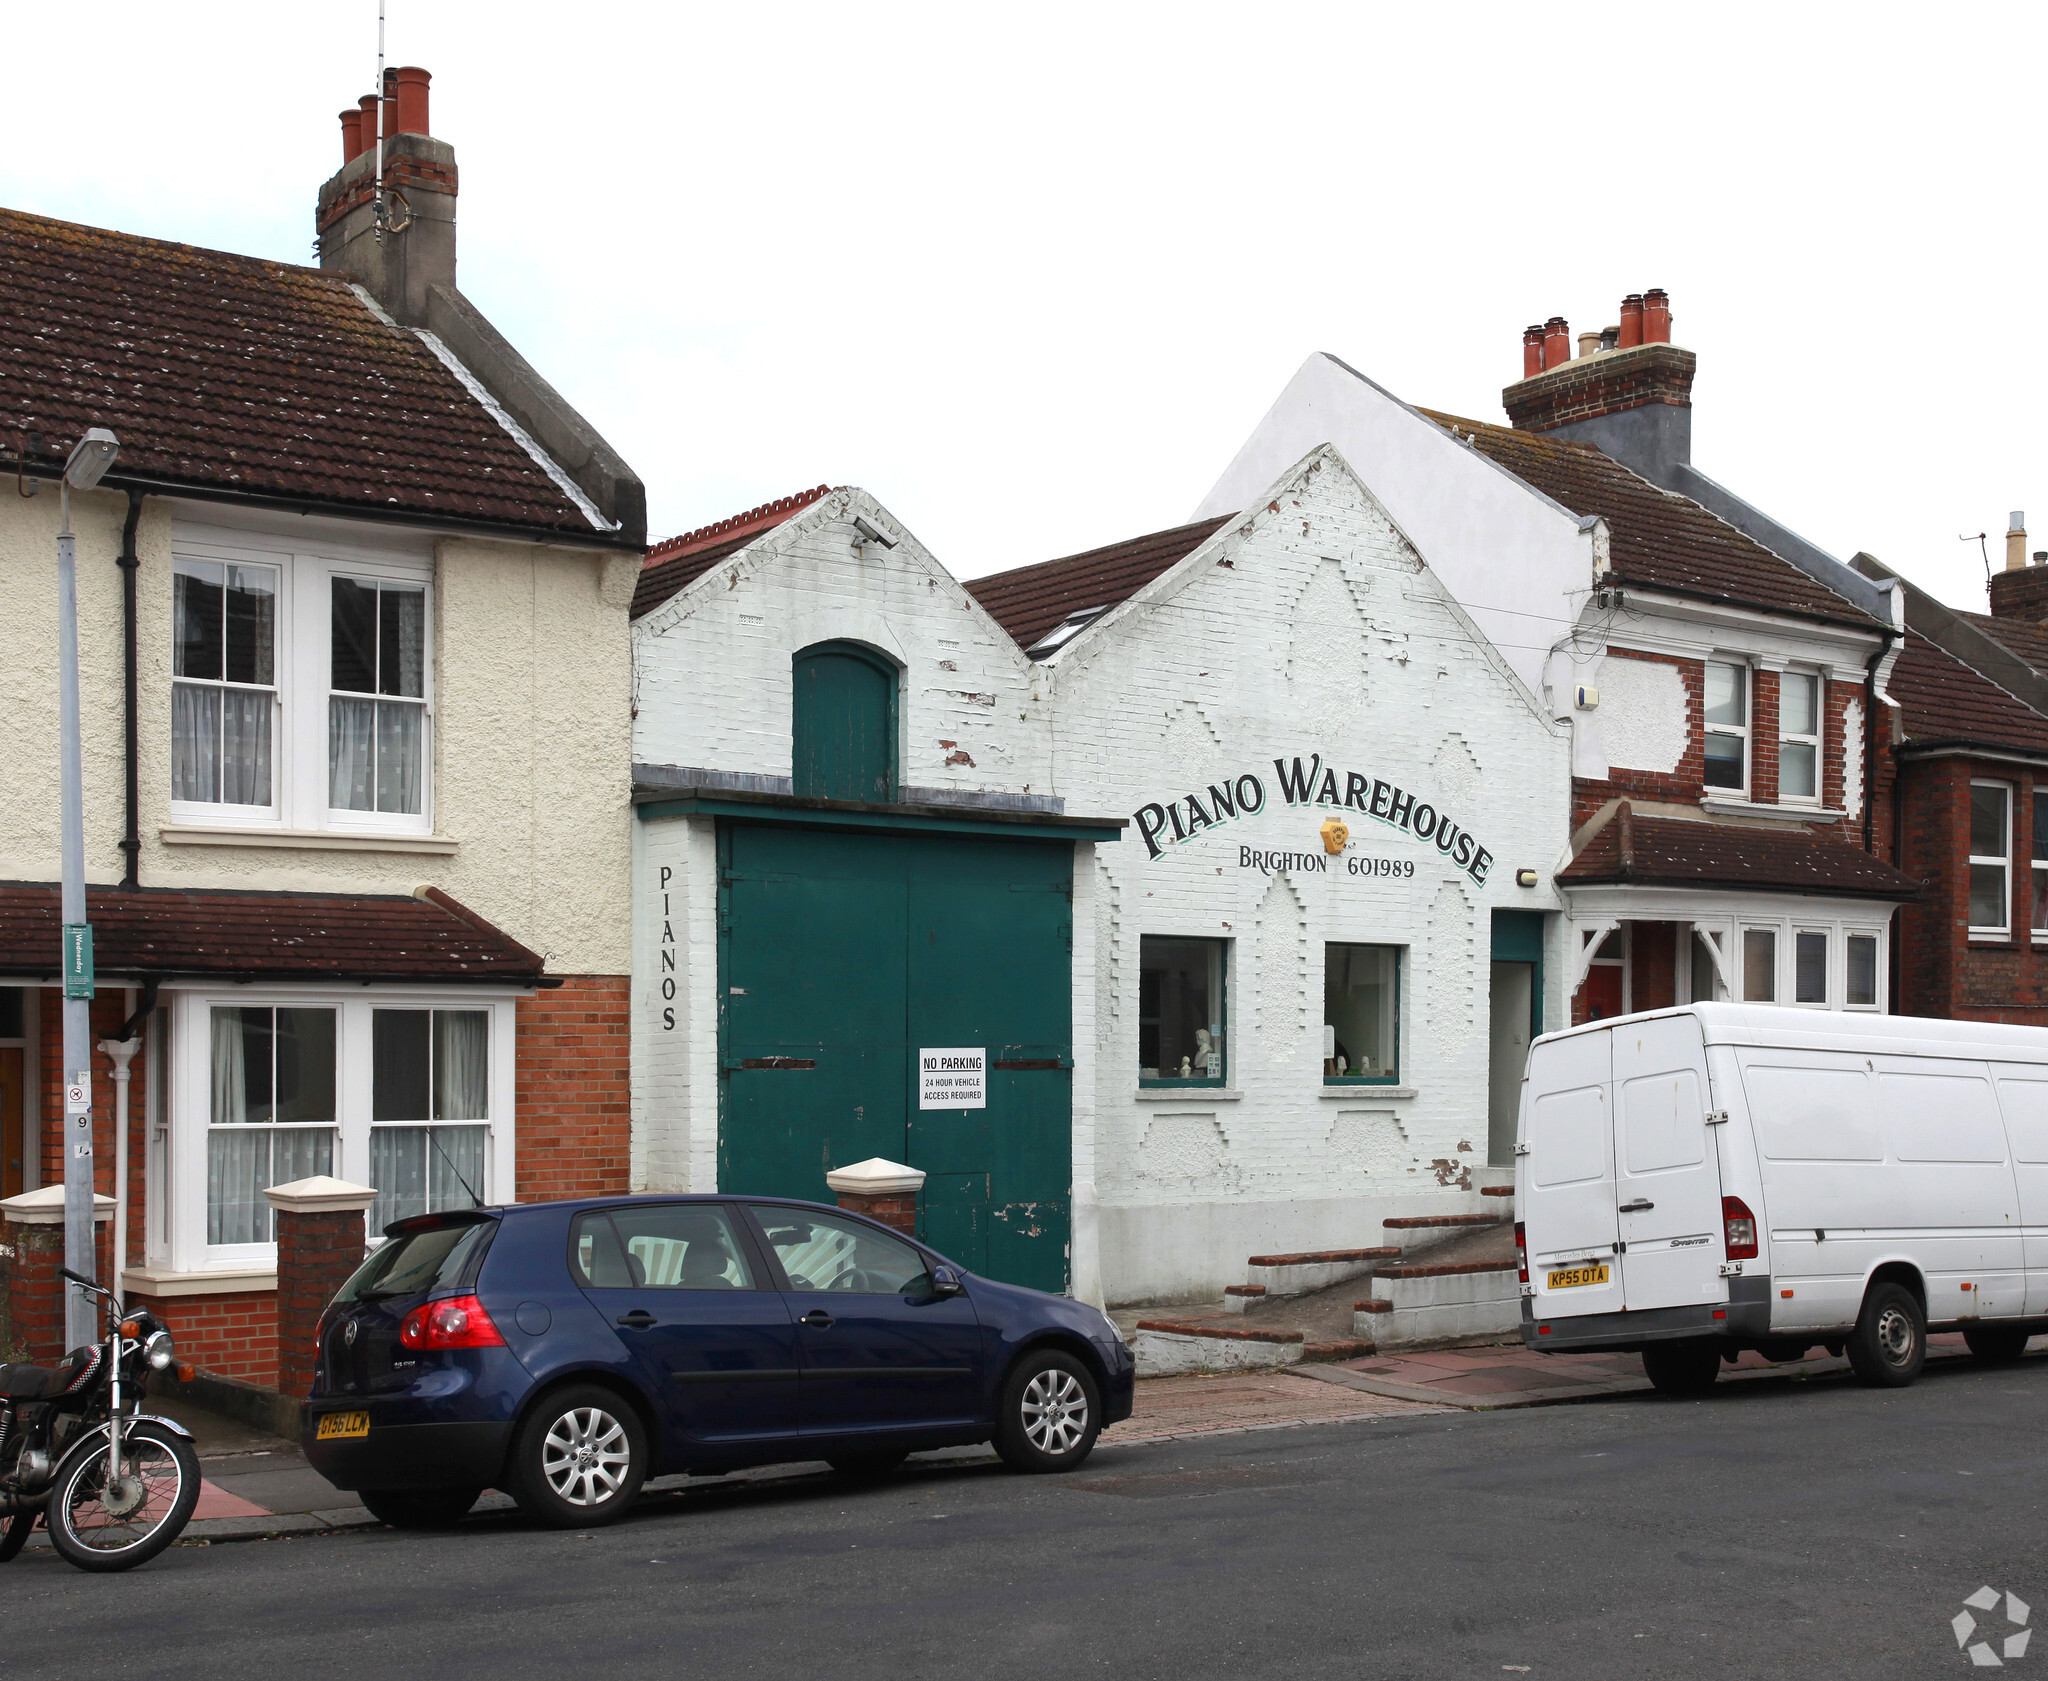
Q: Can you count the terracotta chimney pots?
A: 8